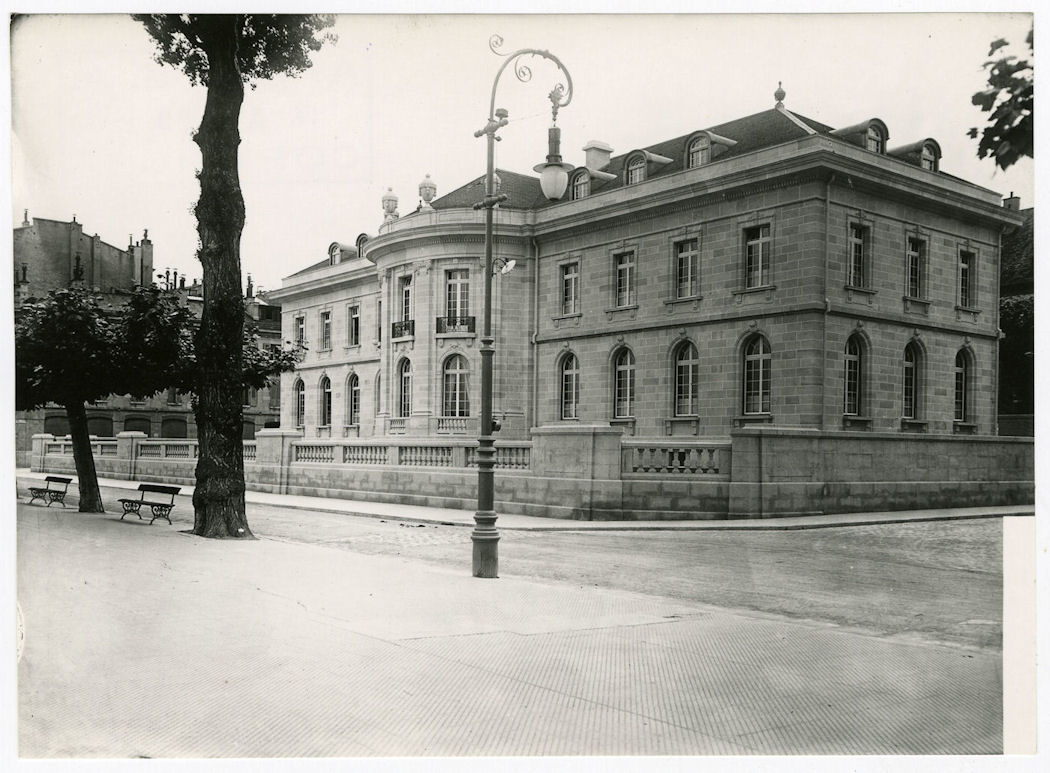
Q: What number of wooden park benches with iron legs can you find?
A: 2